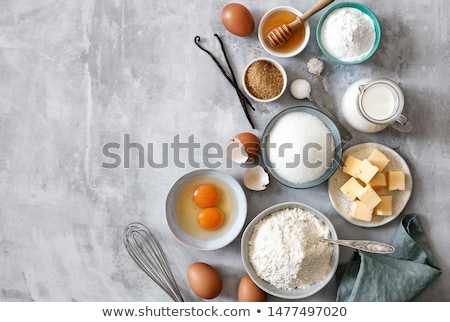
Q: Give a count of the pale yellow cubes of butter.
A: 9